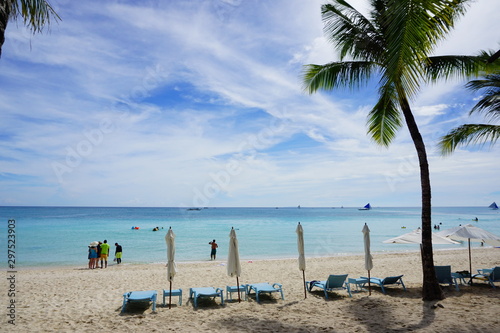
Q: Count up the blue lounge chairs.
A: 7